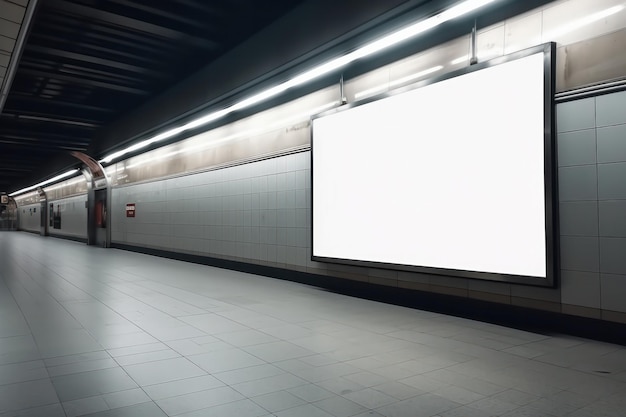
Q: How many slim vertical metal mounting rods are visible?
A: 2